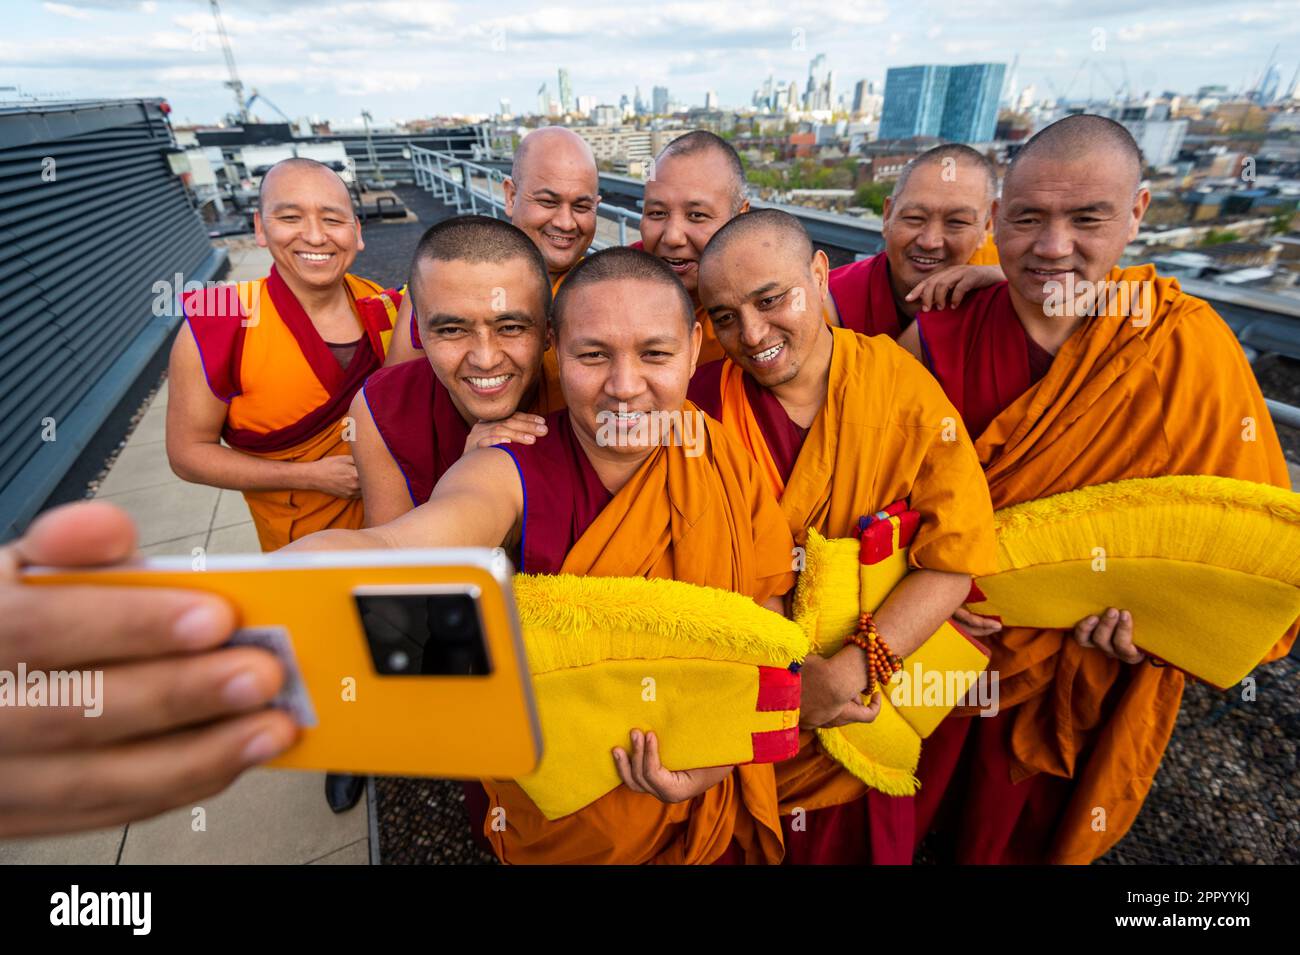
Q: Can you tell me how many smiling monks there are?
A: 8